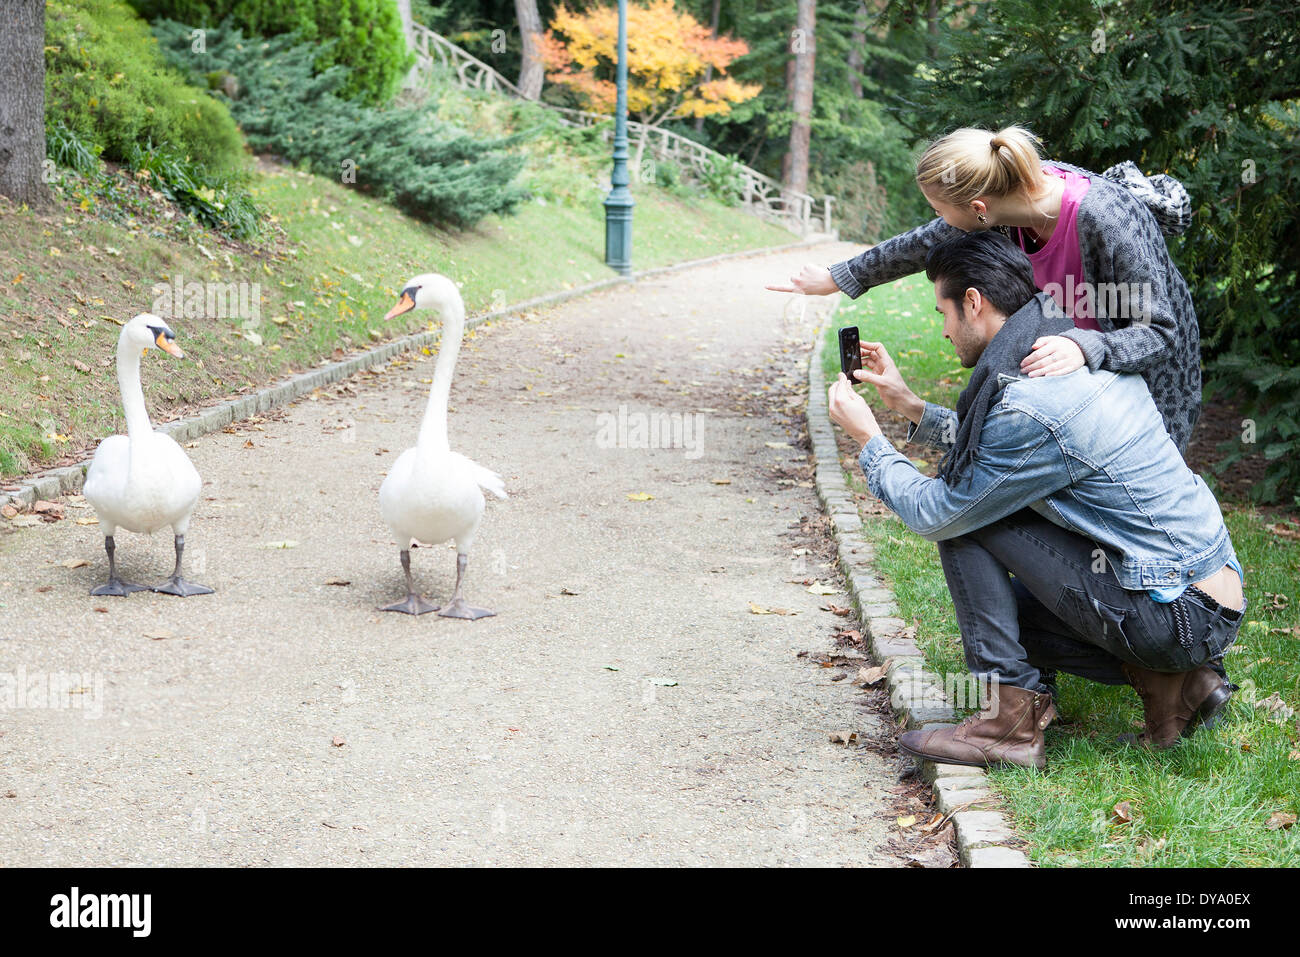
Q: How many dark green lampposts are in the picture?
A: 1